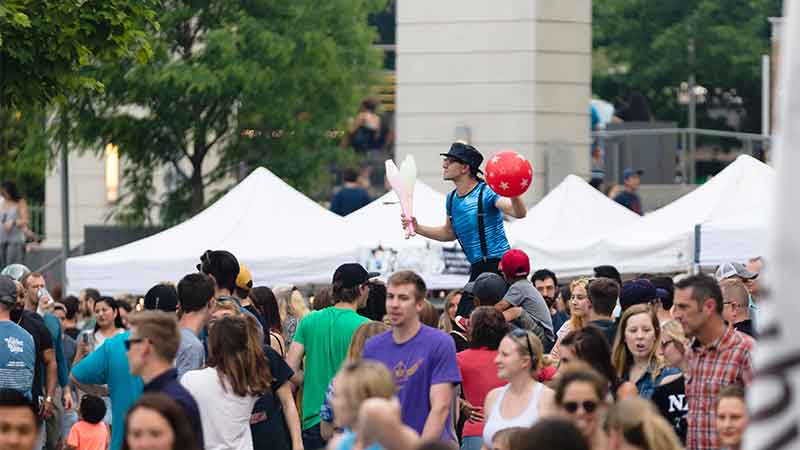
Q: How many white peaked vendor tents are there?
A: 4